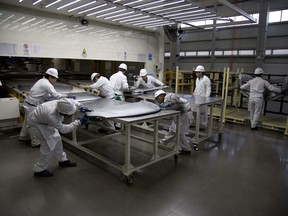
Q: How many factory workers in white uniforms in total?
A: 8